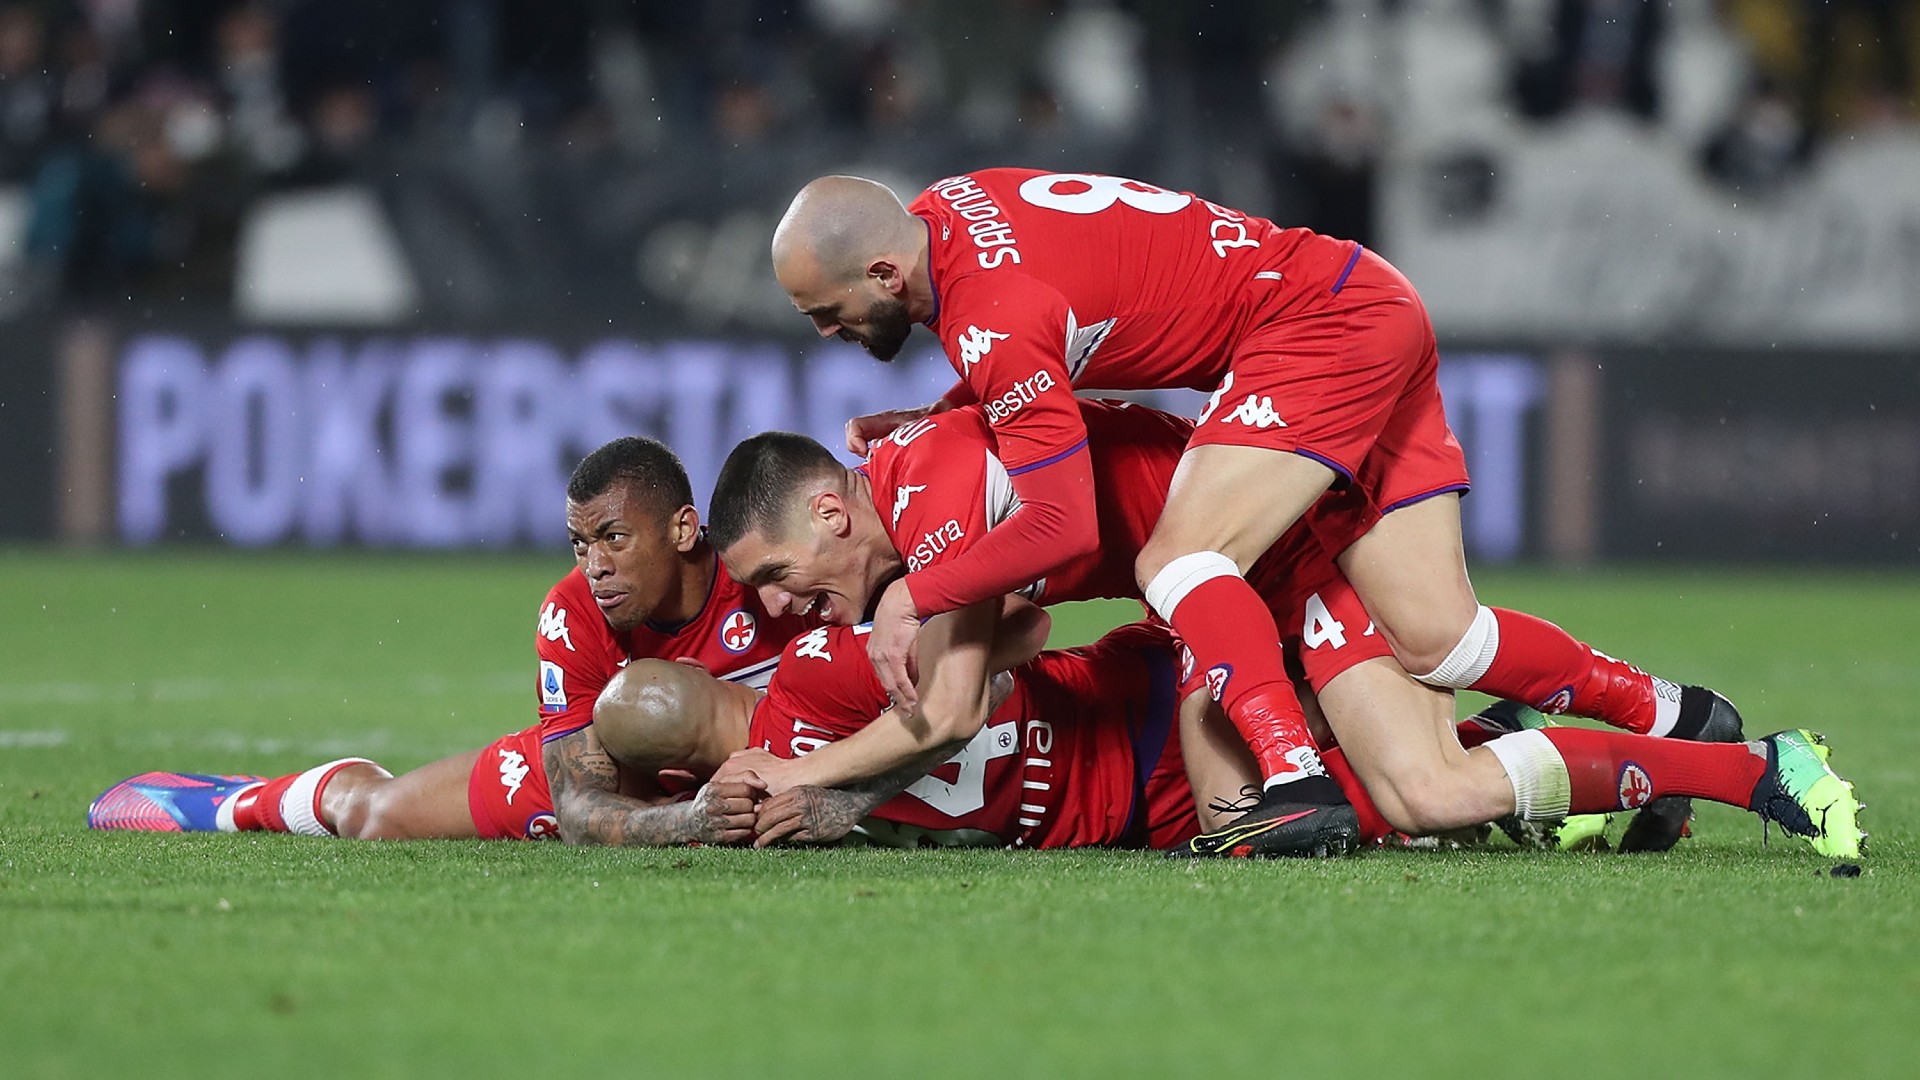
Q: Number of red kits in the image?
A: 4